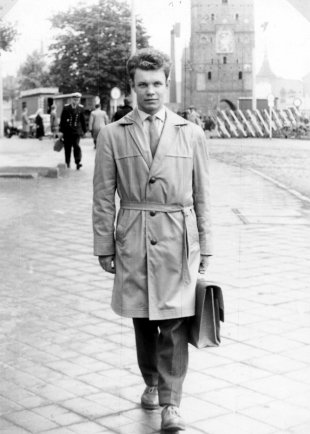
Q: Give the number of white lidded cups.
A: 0